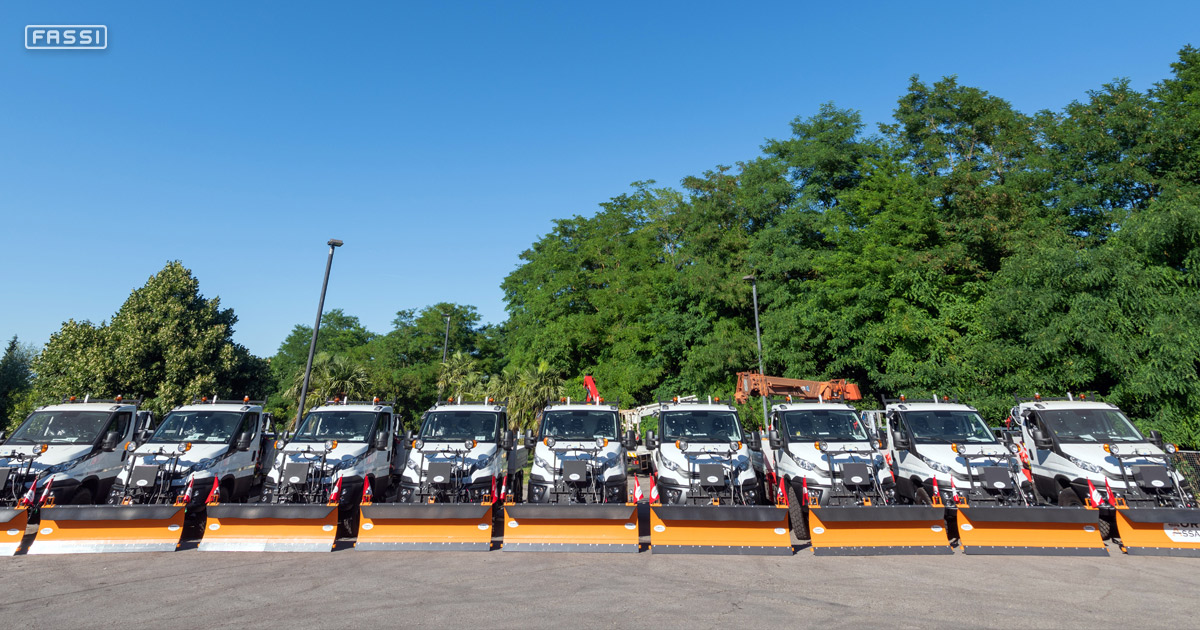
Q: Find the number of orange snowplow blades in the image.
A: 9